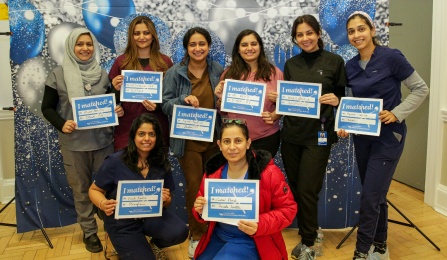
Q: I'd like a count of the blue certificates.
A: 8